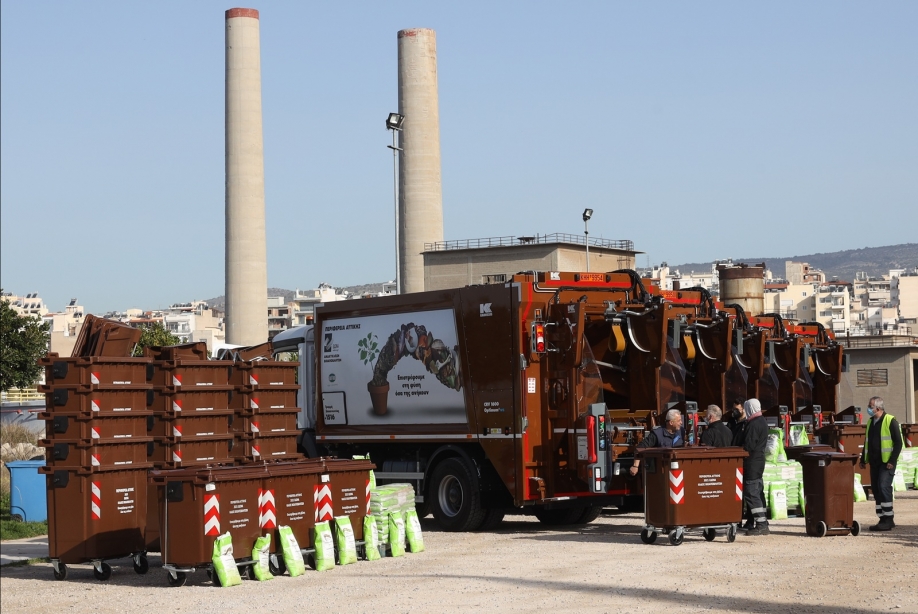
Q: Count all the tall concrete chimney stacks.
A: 2